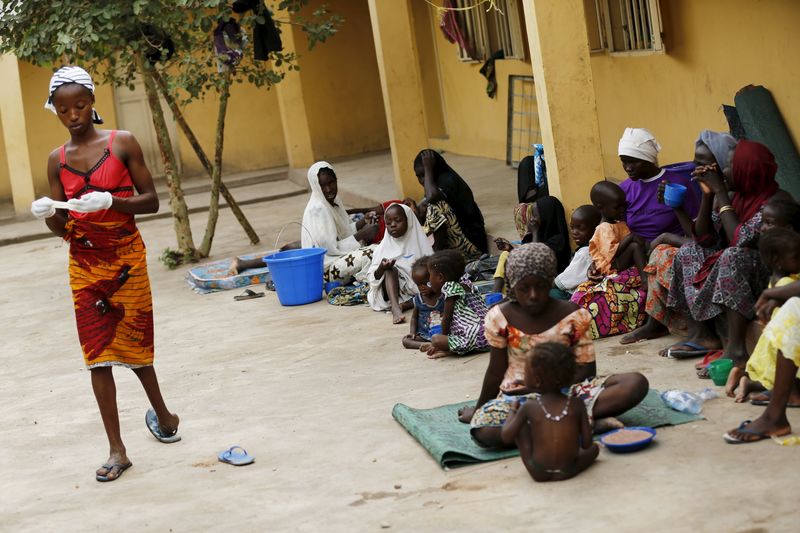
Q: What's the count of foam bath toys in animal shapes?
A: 0